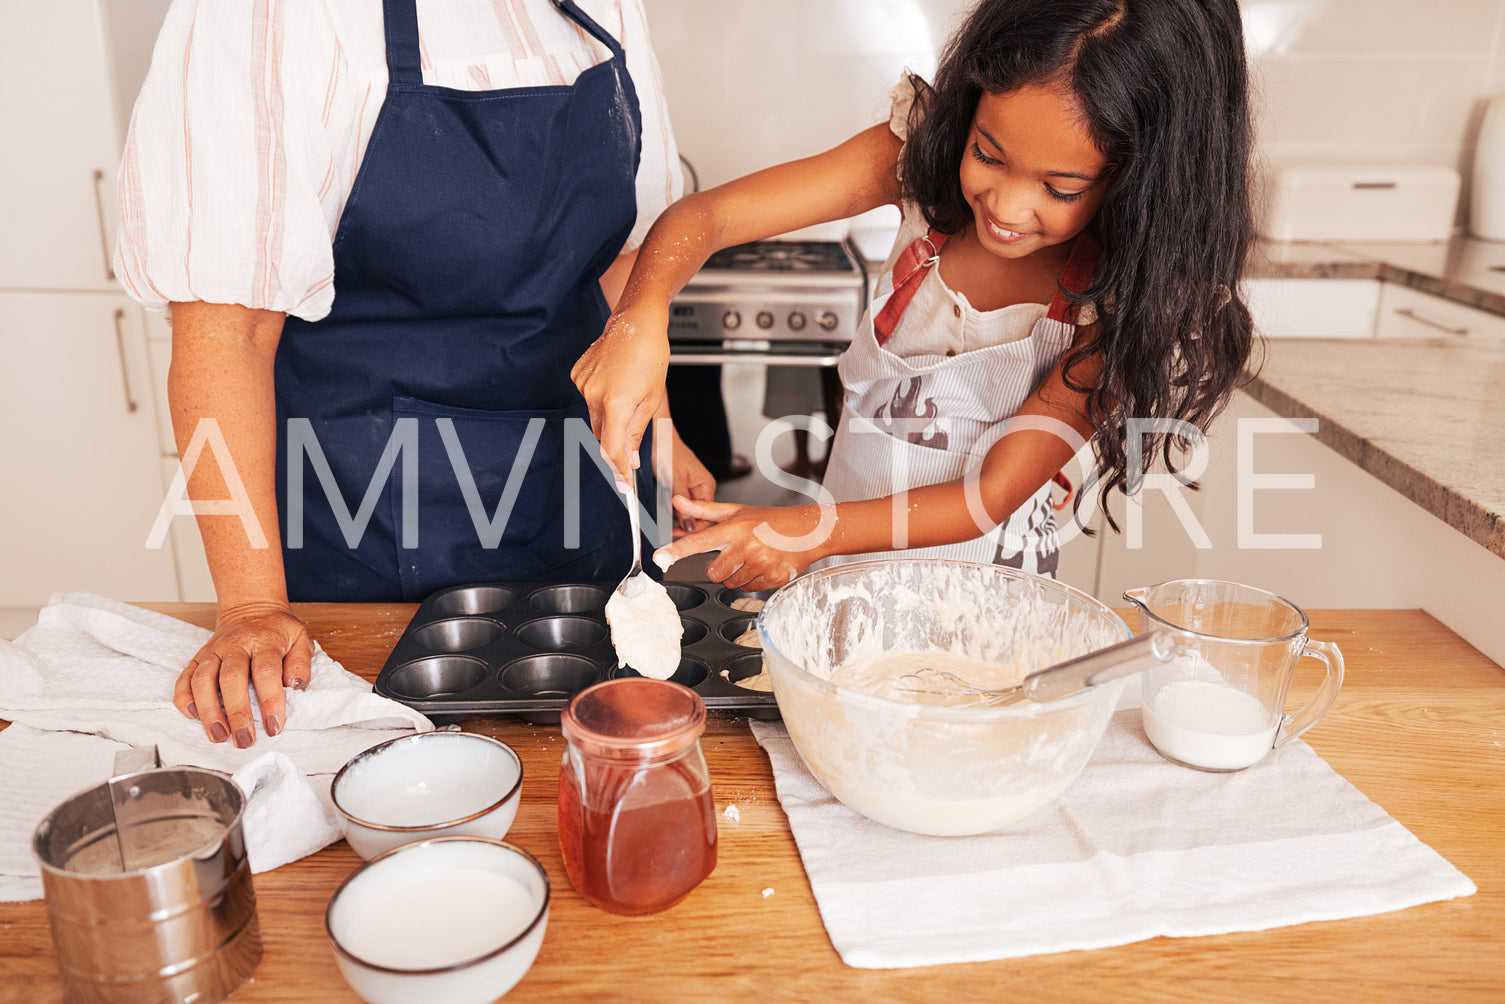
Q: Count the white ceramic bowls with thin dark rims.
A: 2